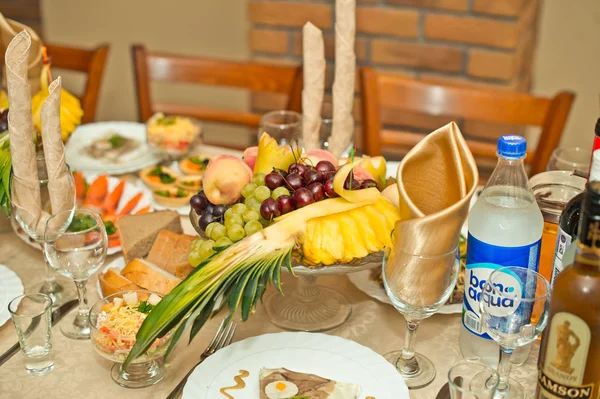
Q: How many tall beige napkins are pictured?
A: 4